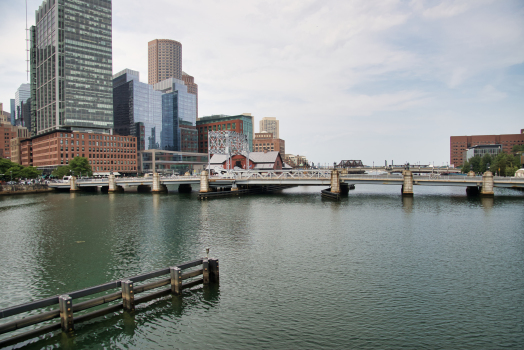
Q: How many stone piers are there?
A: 7